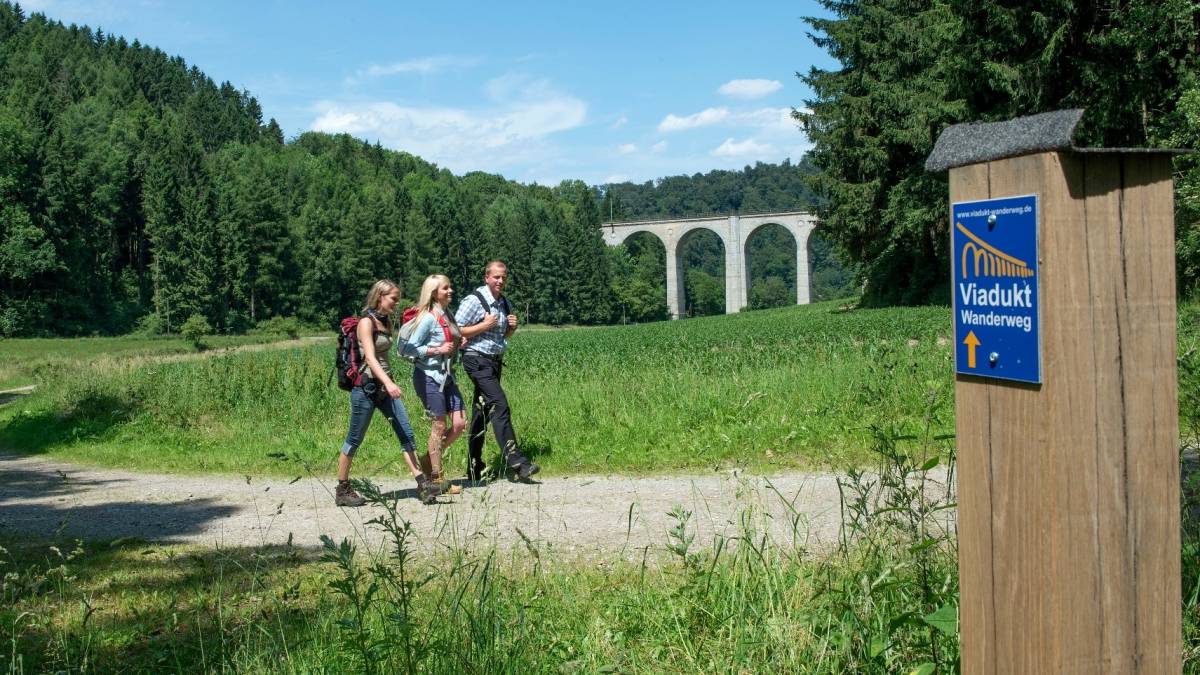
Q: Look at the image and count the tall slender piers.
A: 3